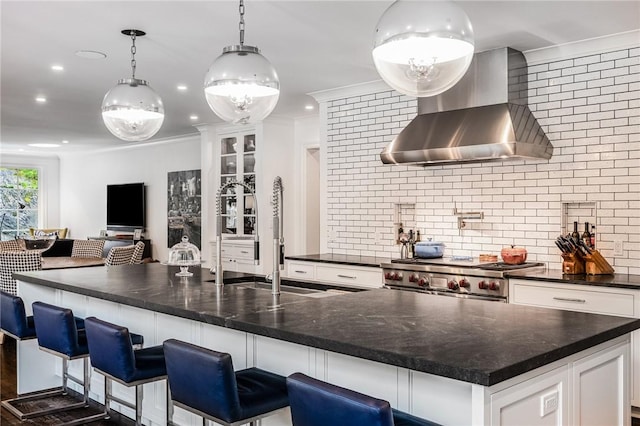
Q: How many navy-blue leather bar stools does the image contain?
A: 5